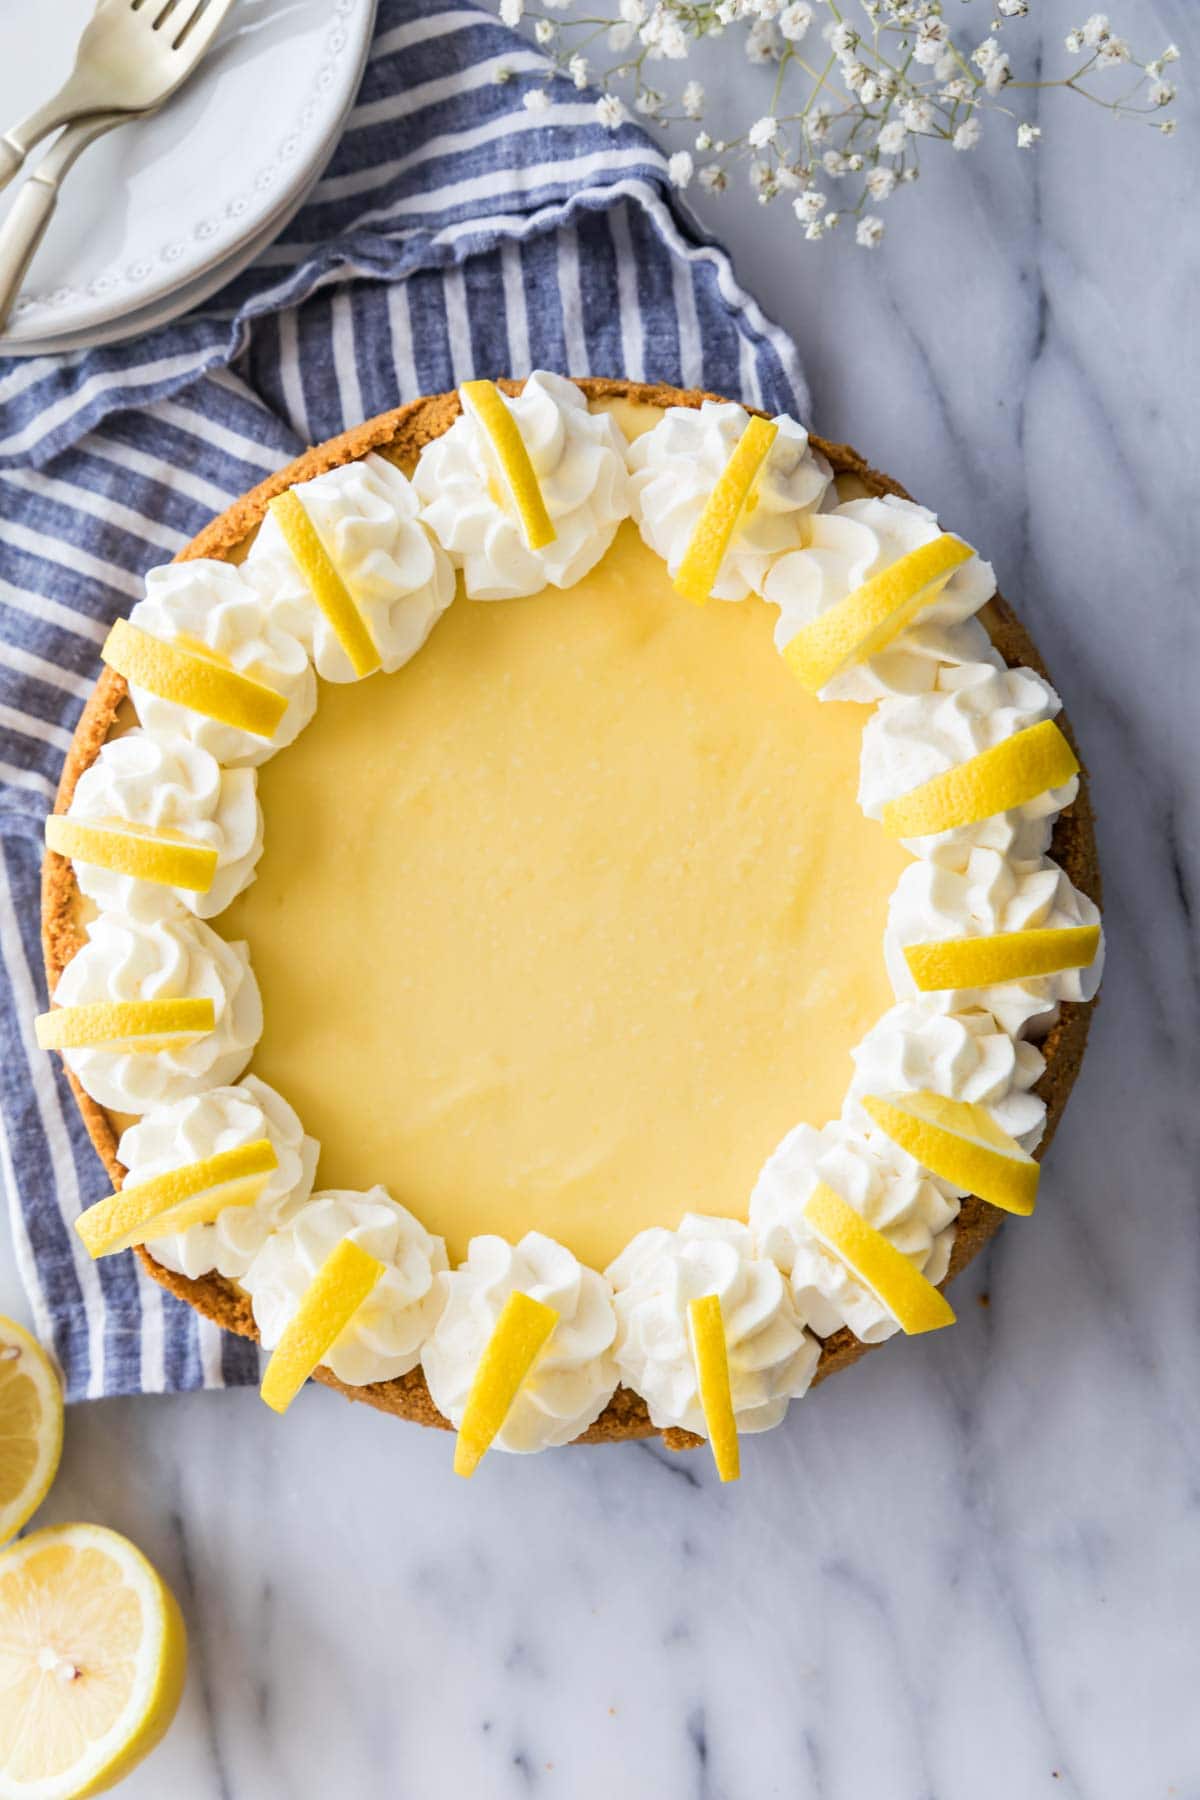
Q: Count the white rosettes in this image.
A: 15